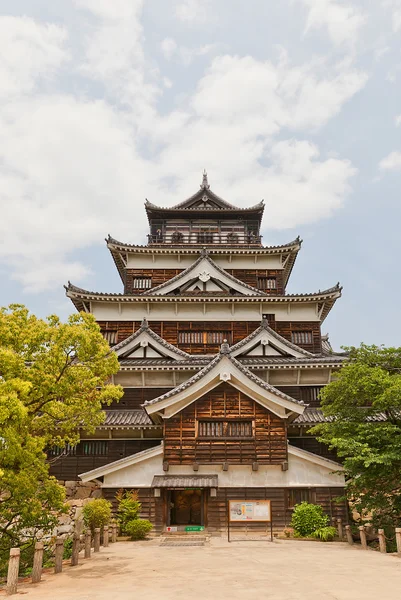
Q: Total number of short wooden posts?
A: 14